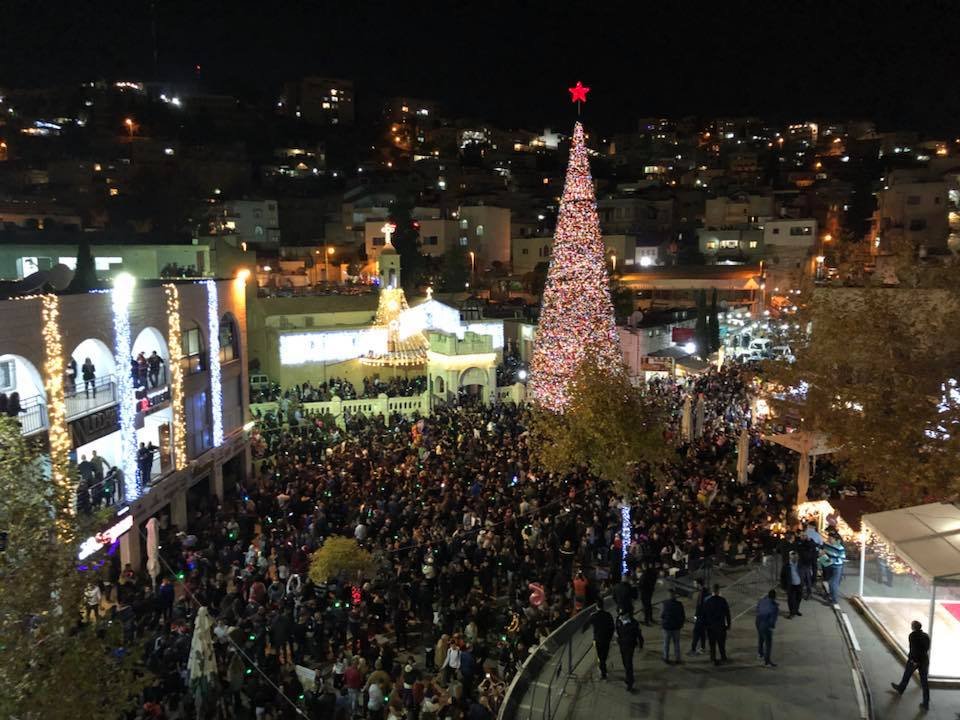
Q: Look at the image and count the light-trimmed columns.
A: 4